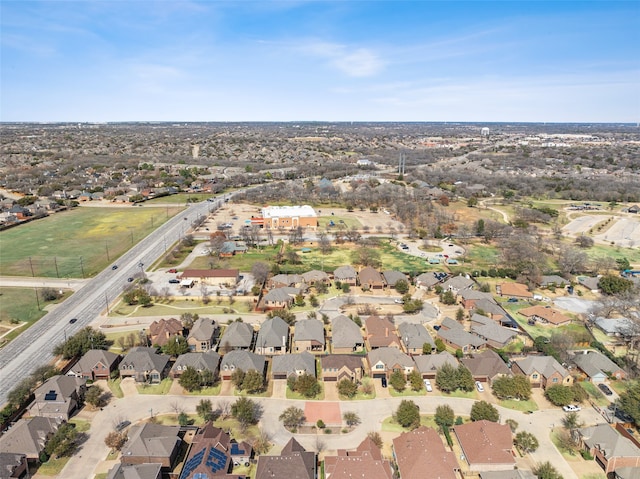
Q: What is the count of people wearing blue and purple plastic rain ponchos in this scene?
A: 0